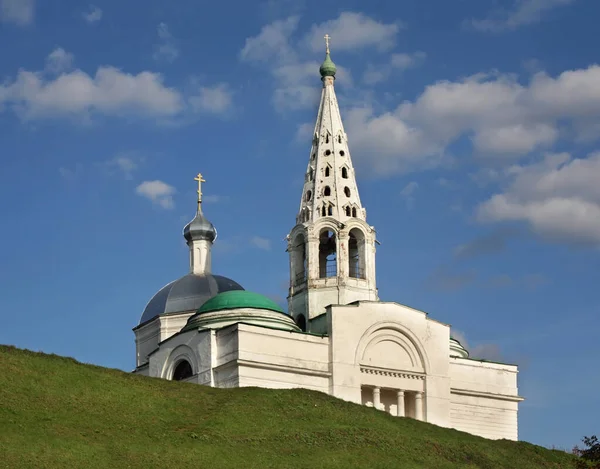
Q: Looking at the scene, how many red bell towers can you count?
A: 0